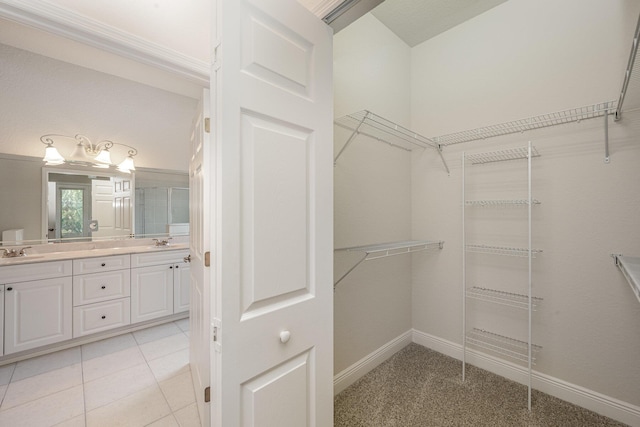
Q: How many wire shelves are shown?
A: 10